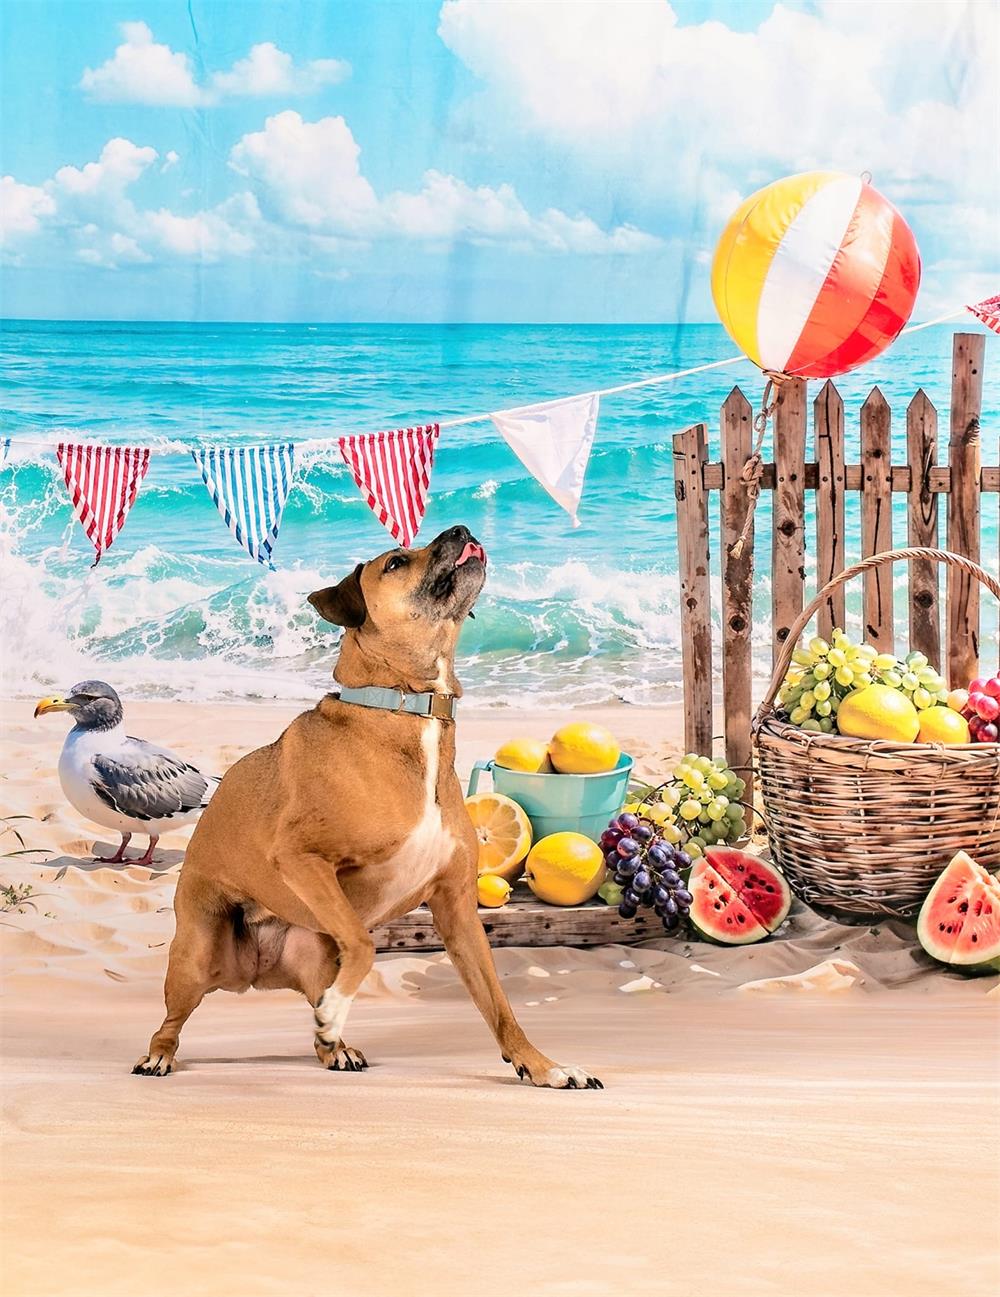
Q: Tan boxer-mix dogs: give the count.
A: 1